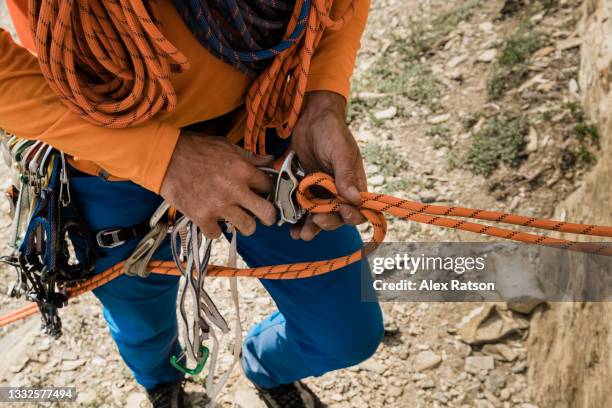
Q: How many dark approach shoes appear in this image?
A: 2